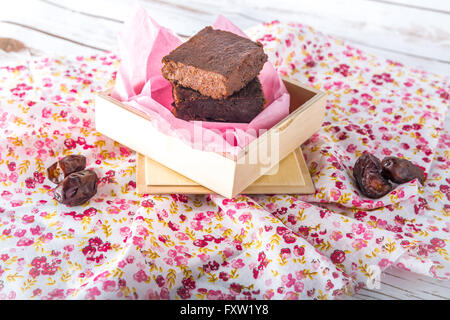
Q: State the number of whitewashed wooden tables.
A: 1